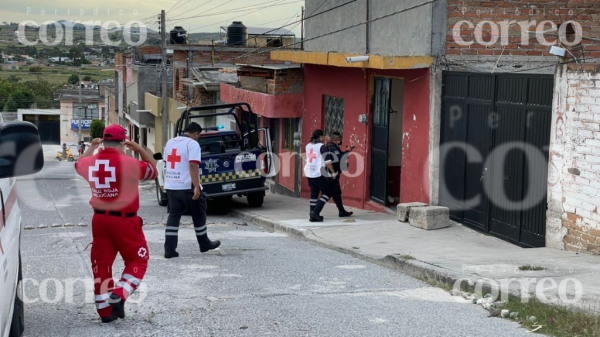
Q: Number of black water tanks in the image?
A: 2